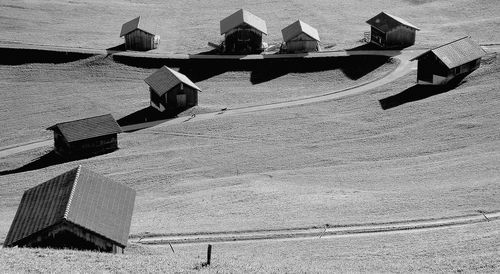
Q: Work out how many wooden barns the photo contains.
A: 8